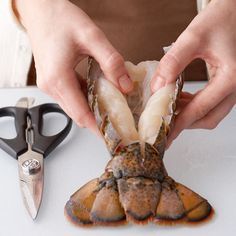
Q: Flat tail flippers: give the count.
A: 5